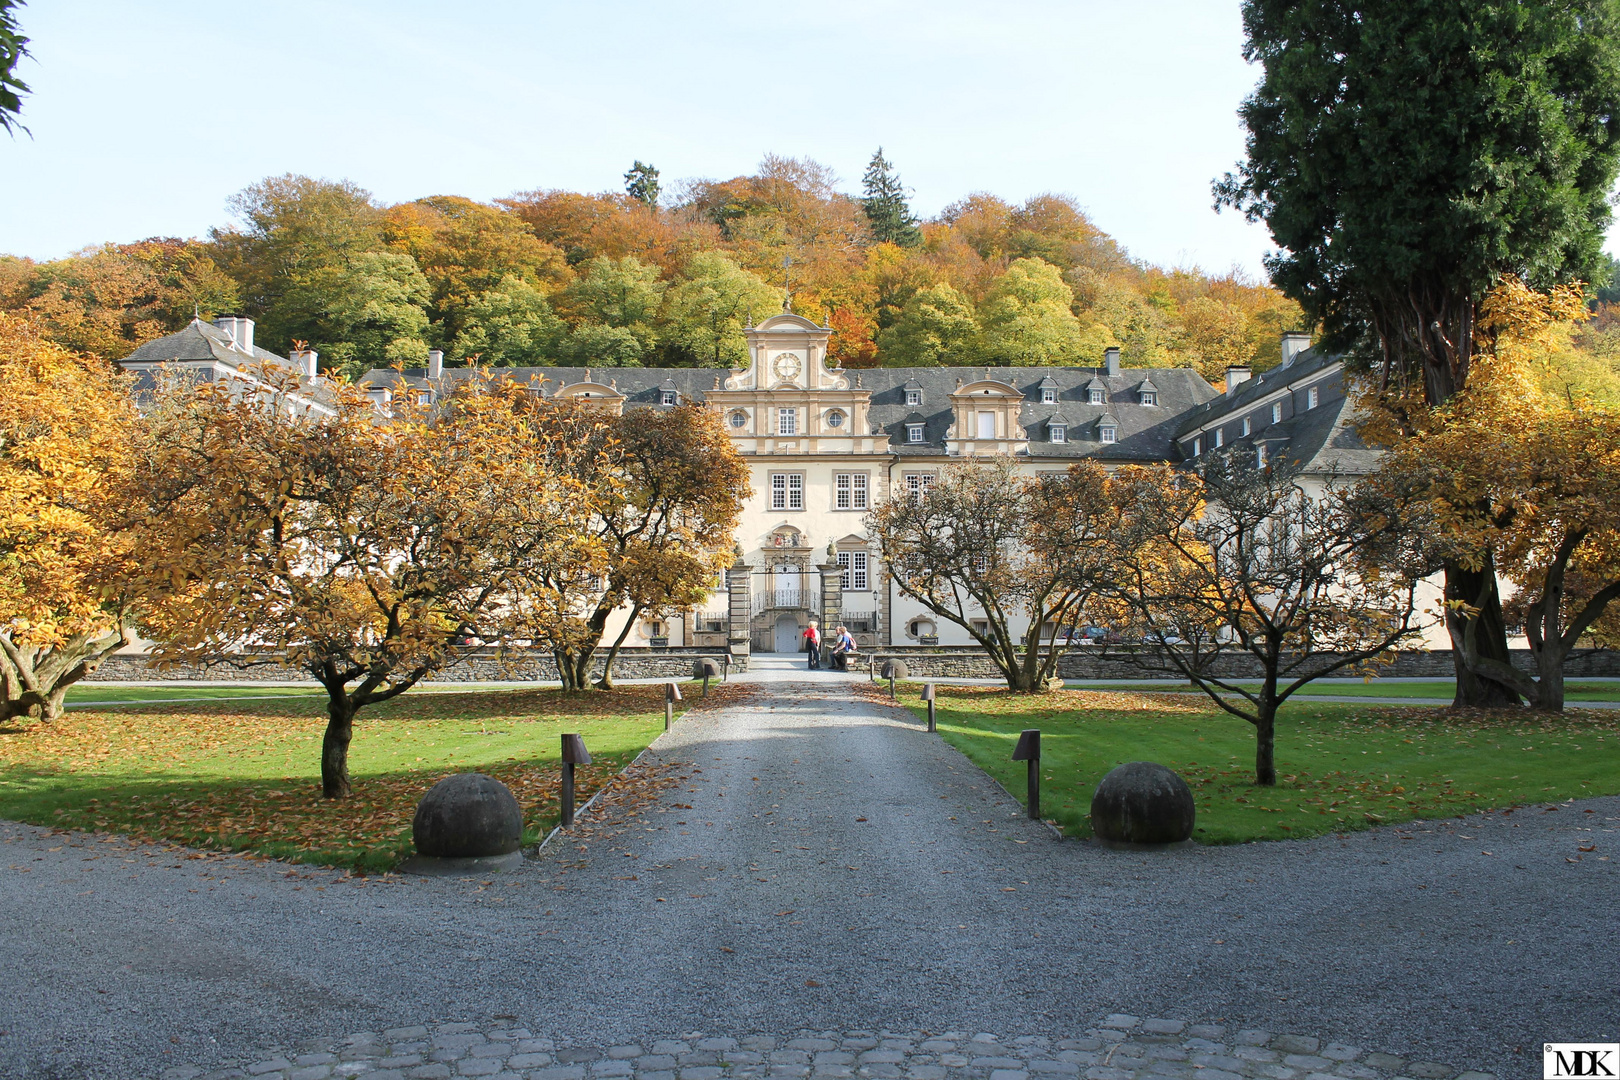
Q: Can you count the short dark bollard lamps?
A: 8